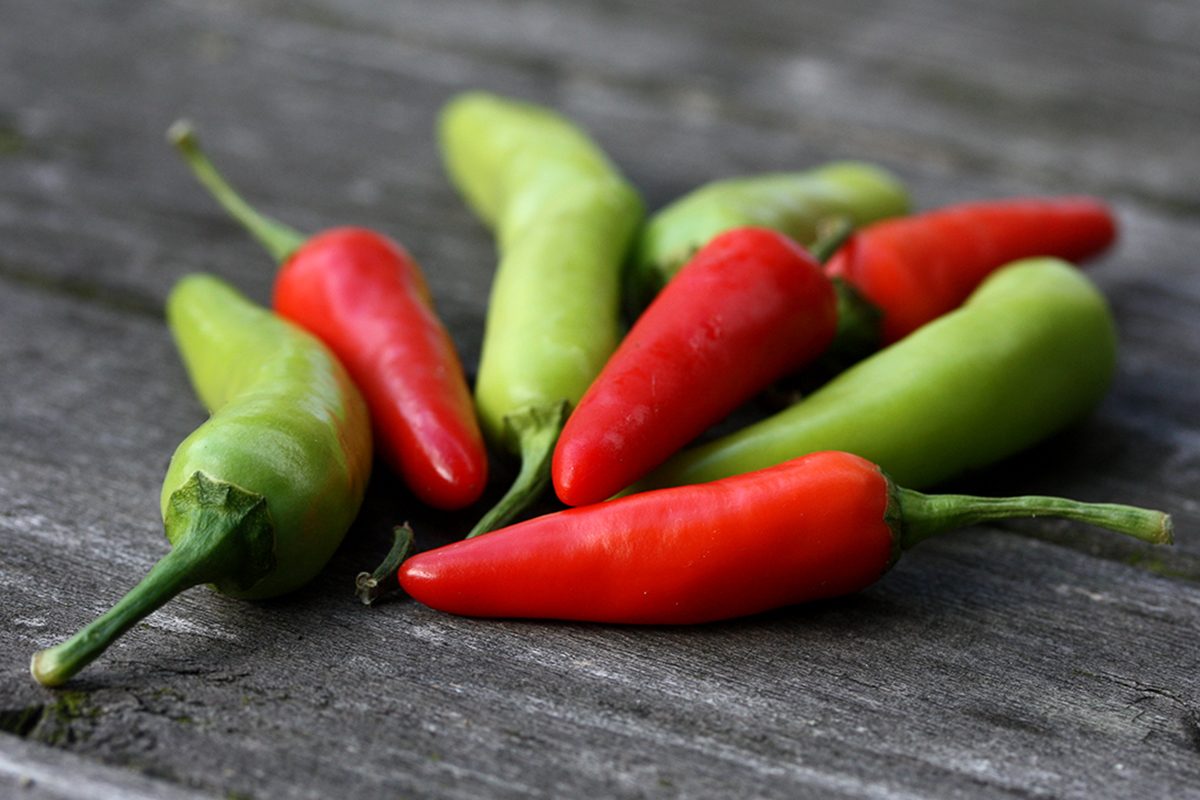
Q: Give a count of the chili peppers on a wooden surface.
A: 8